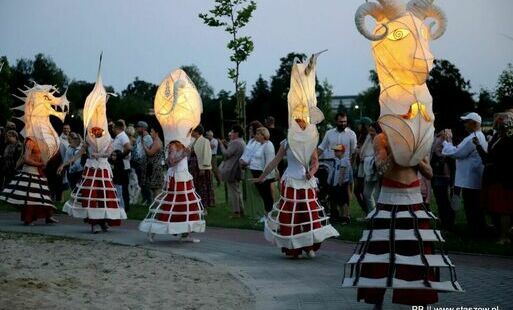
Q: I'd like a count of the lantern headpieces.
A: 5